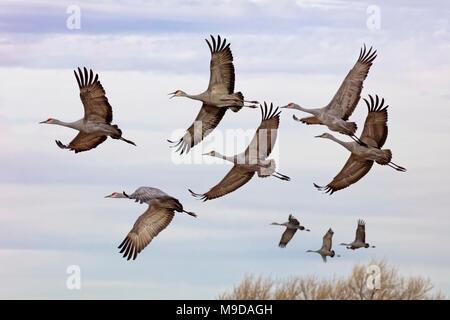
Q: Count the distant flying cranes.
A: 3